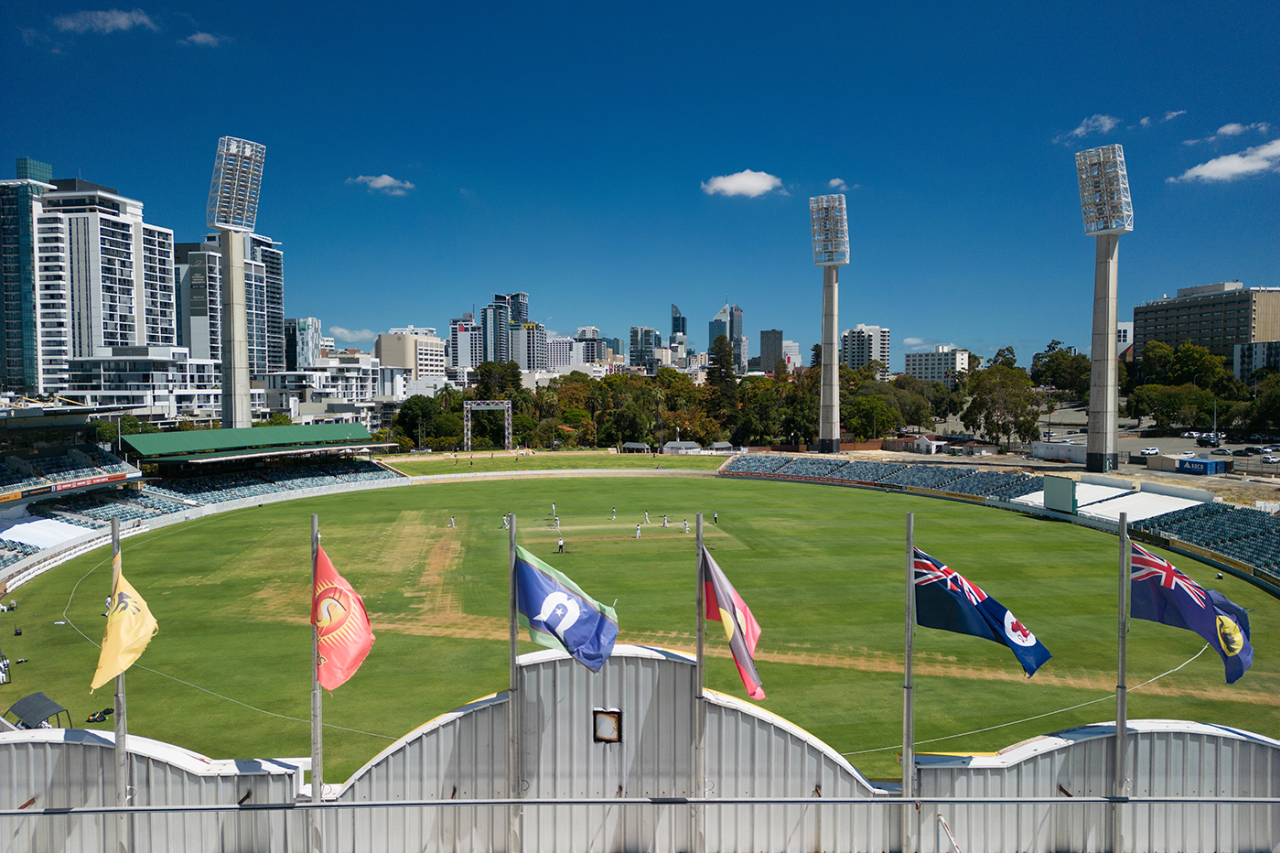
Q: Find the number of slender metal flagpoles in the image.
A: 6